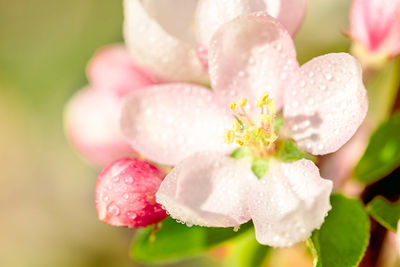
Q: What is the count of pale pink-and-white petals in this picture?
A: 5